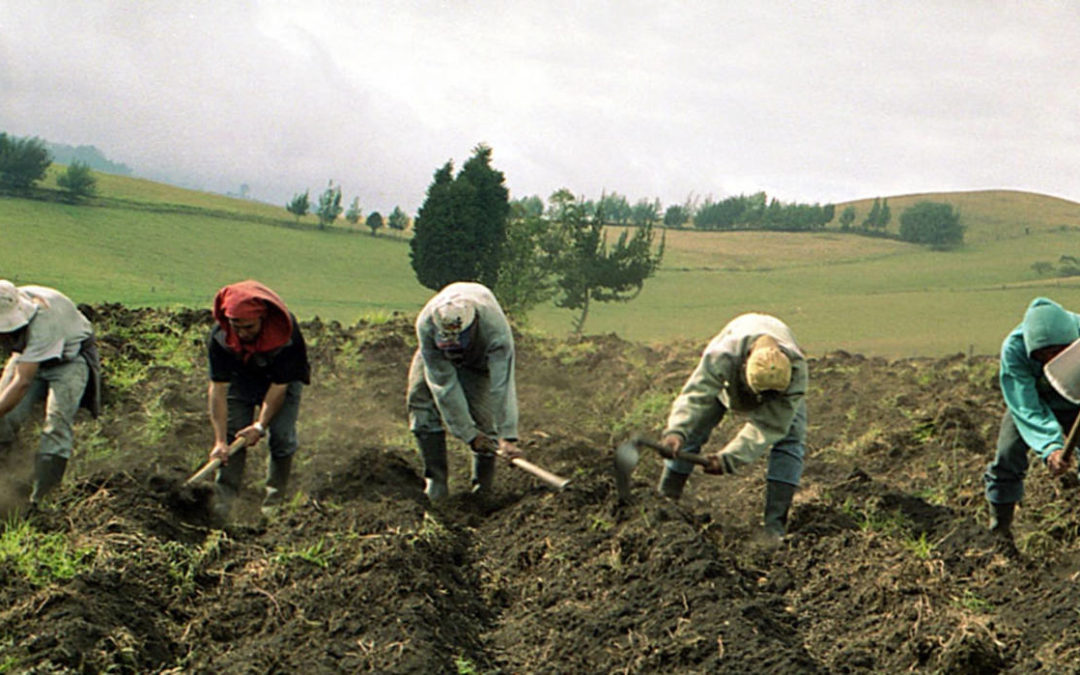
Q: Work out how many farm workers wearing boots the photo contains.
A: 5